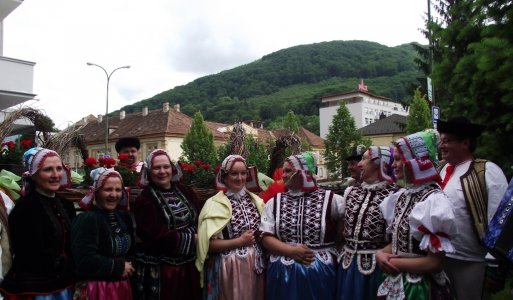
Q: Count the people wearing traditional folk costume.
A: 10